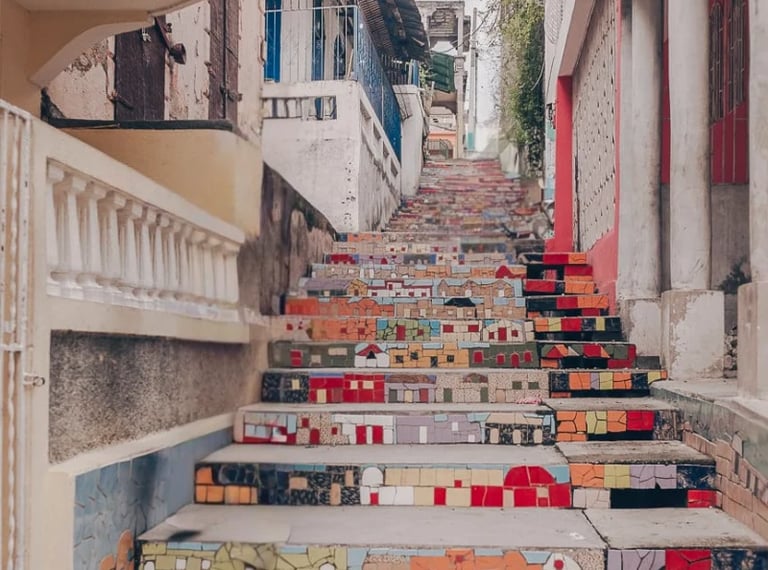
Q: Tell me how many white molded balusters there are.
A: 13